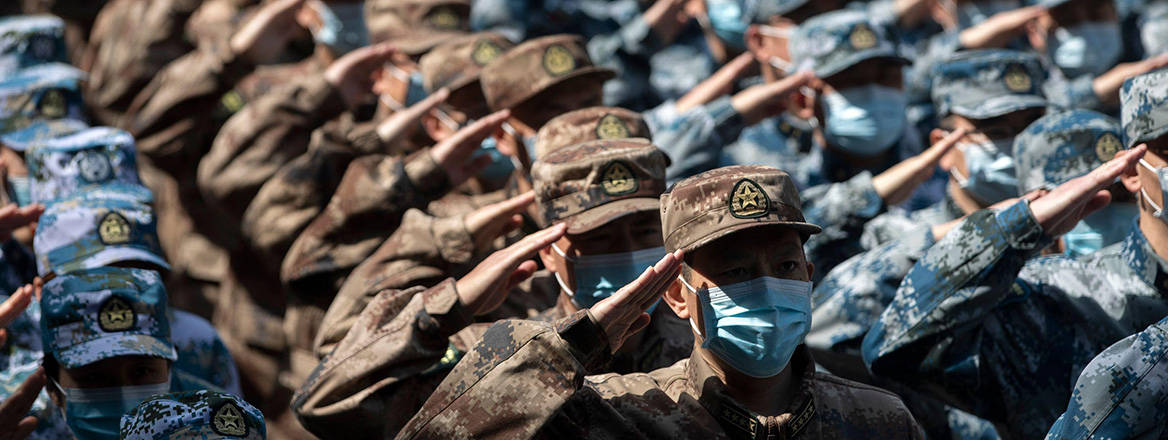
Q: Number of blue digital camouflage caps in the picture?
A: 10